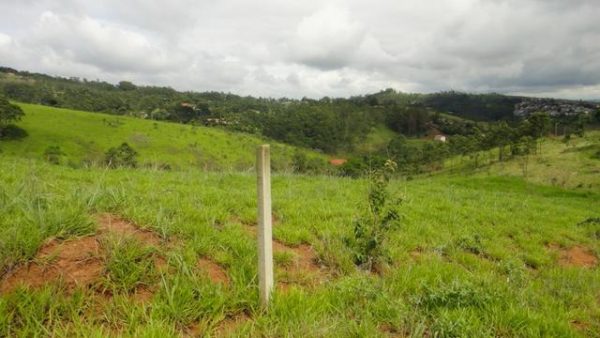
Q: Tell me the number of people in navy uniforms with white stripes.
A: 0